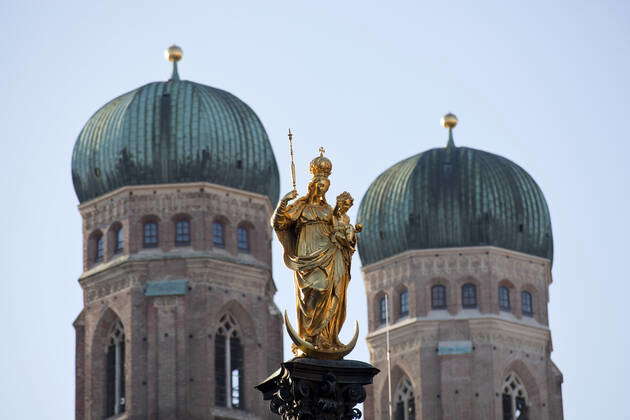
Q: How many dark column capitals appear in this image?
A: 1